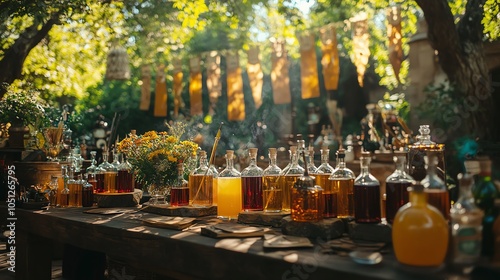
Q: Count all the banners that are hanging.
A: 12